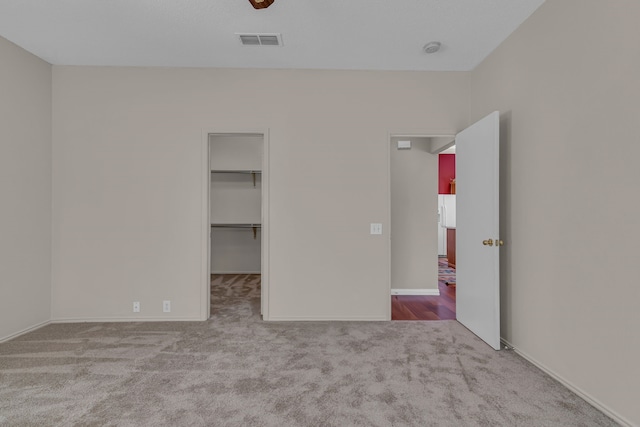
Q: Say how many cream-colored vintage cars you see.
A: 0